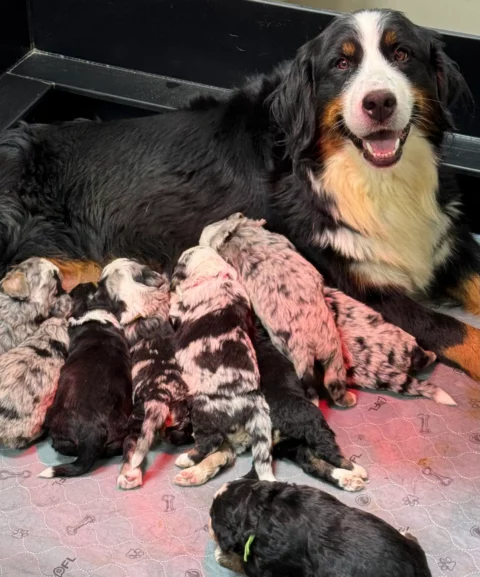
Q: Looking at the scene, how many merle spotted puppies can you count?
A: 6